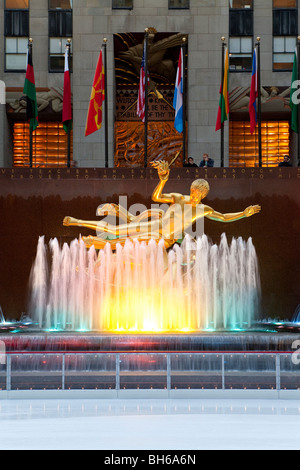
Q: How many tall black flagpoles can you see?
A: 8